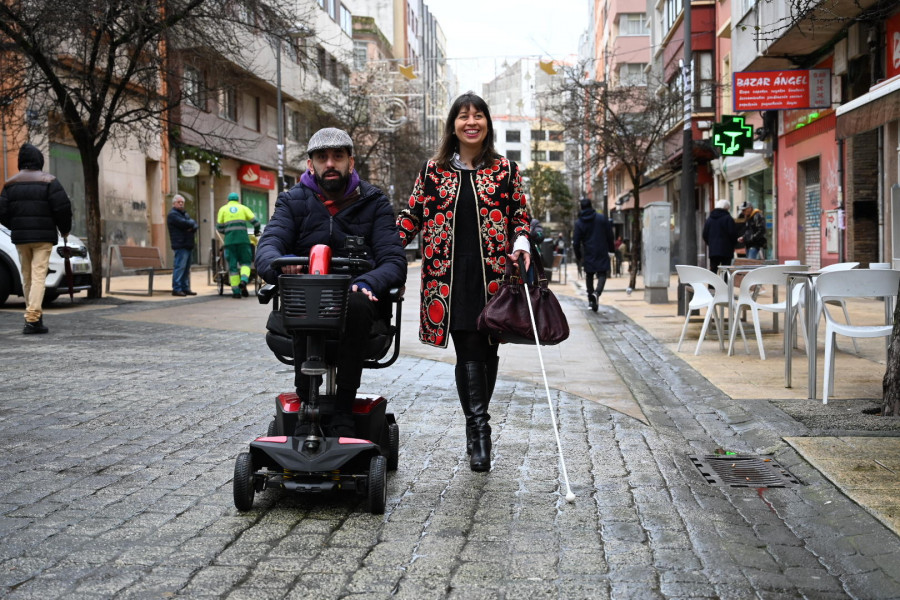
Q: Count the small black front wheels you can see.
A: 2